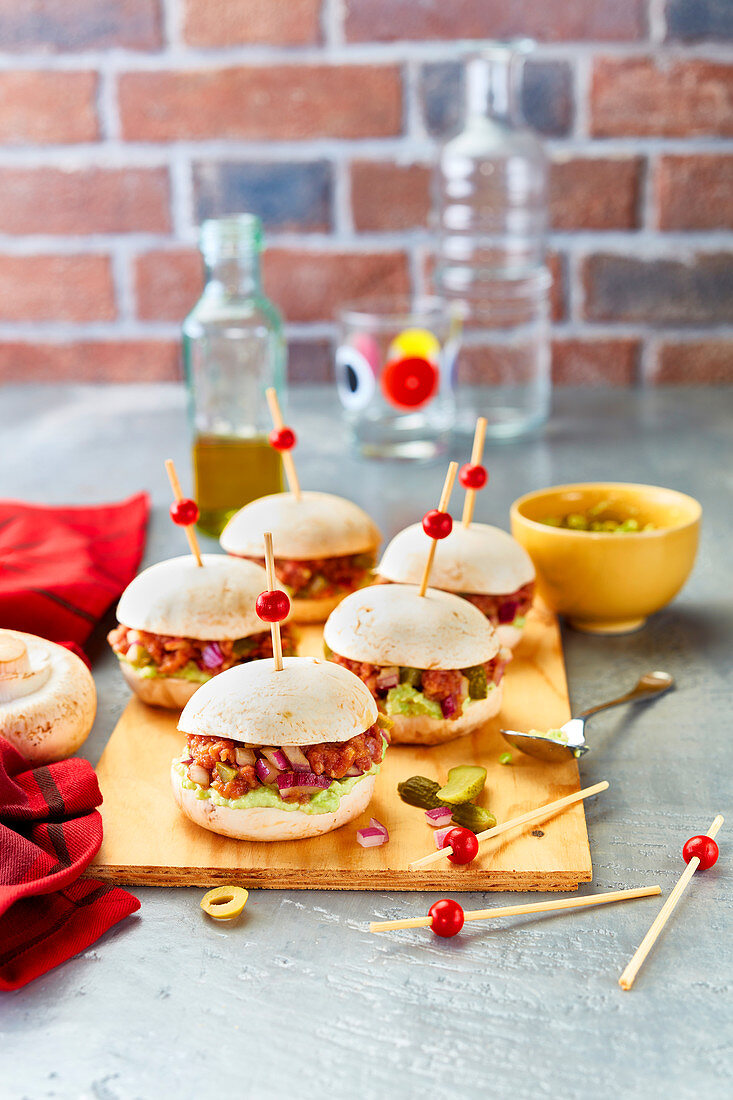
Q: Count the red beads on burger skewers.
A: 5